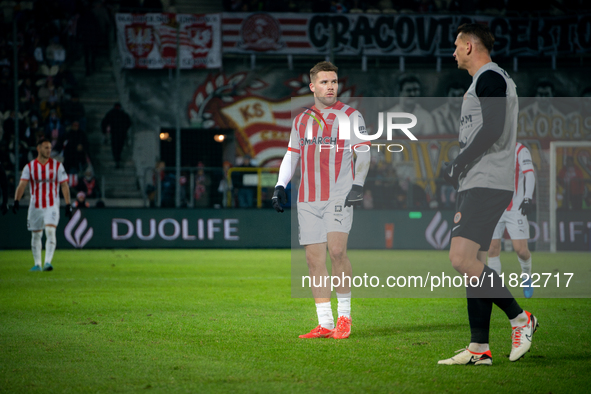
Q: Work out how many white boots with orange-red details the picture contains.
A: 2